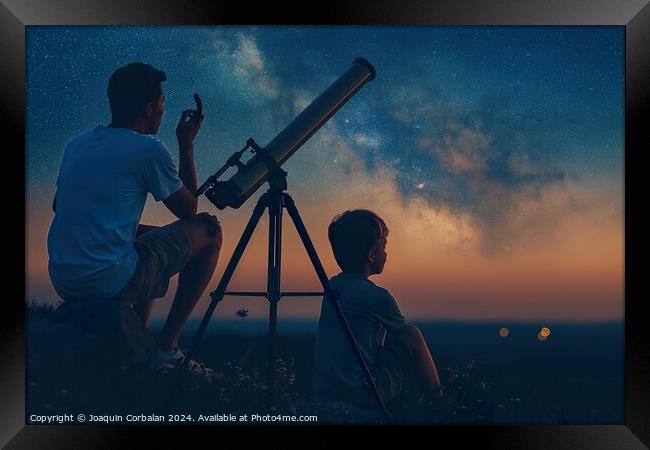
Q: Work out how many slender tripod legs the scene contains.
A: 3